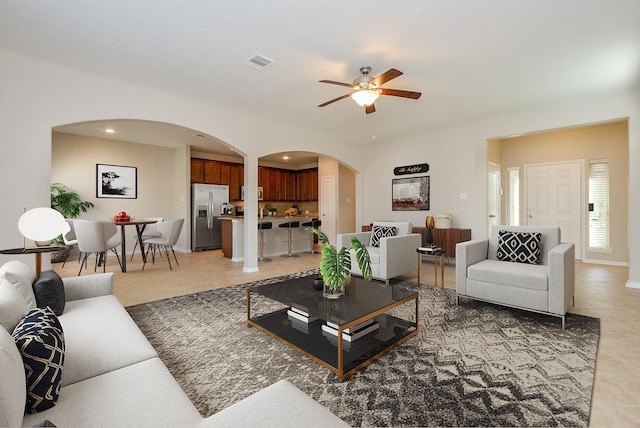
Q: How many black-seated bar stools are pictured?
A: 3